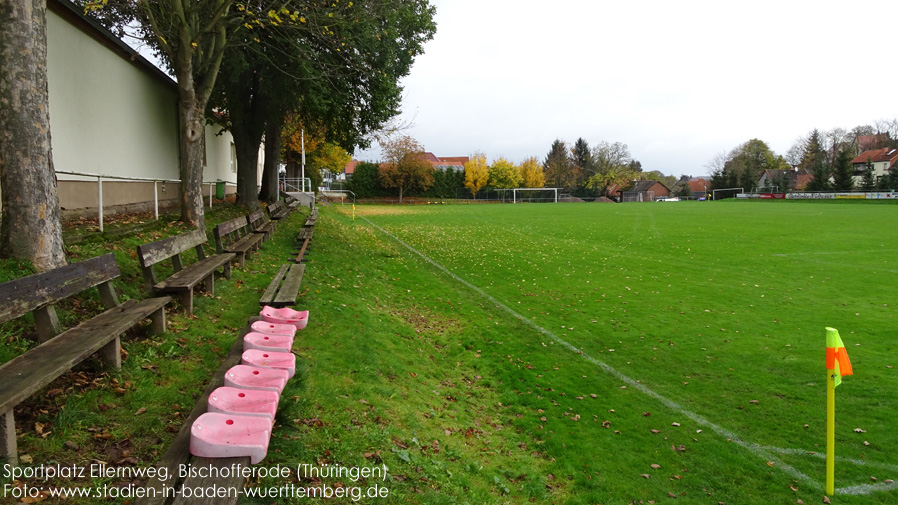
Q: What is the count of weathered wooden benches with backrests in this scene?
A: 6